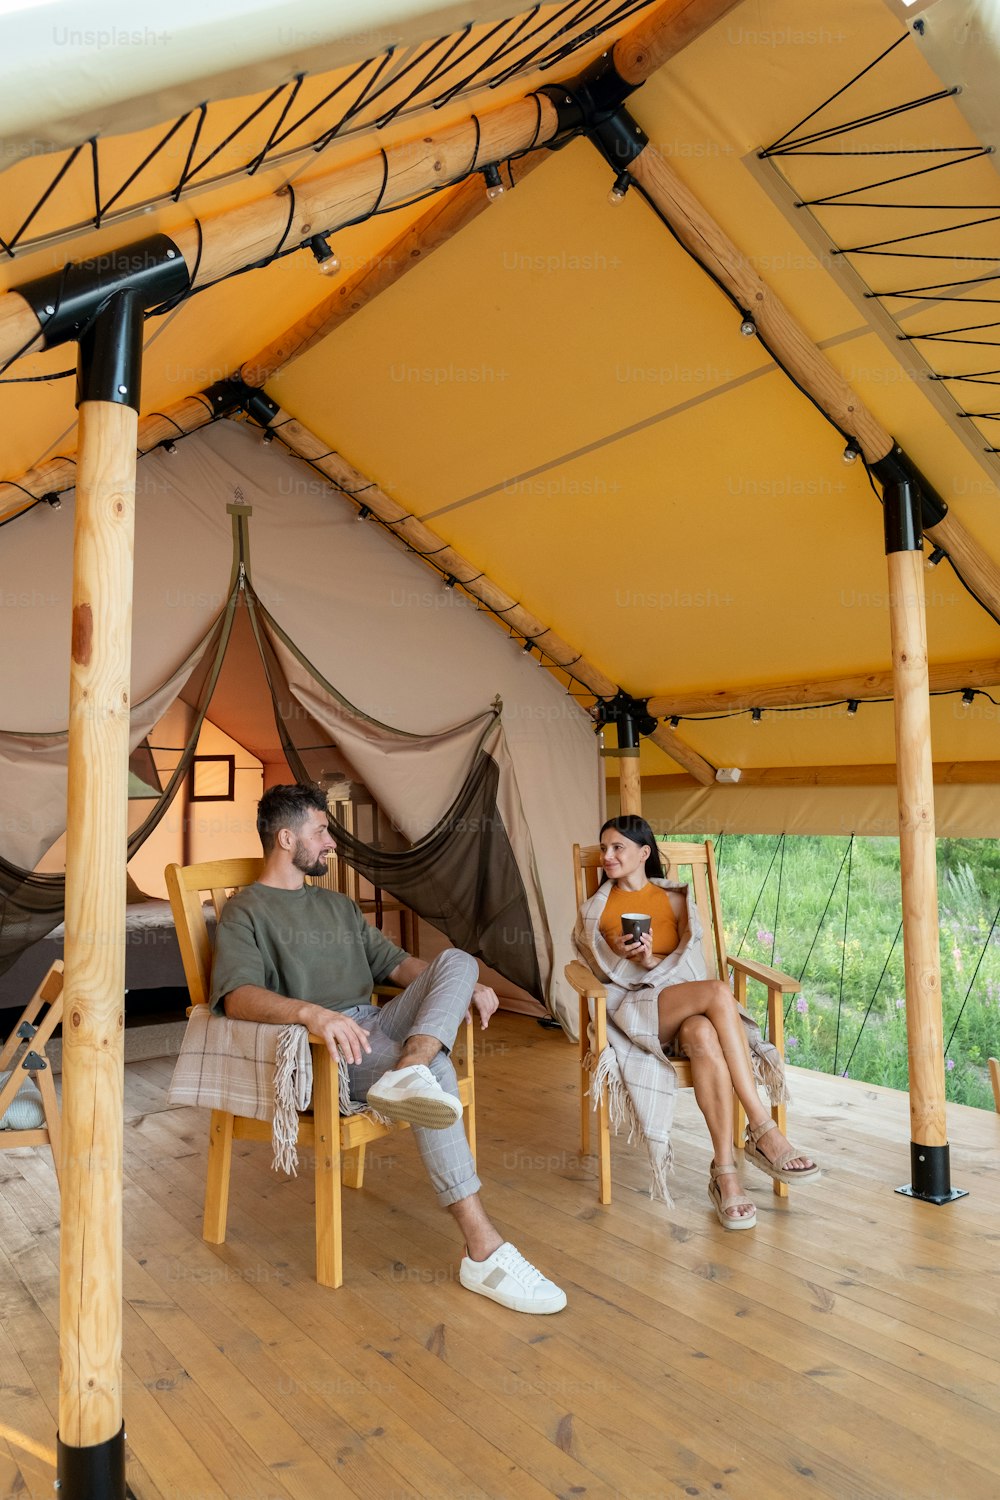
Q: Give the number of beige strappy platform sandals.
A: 2